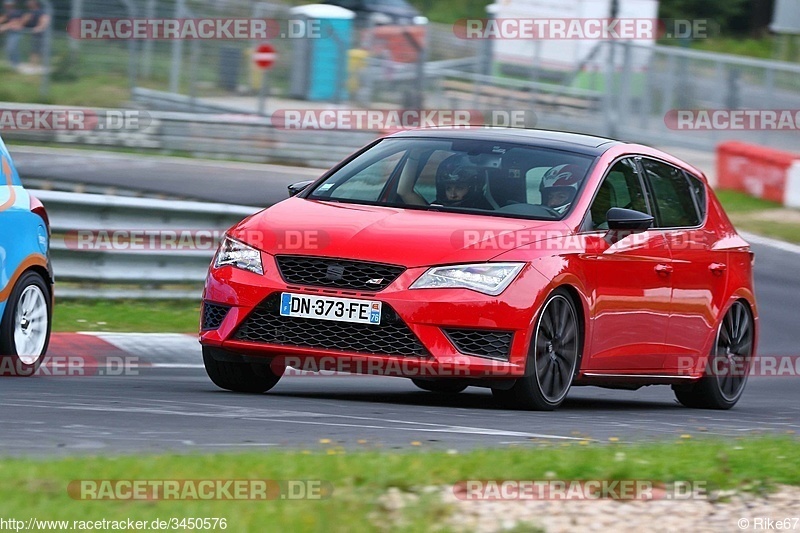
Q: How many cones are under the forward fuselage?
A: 0